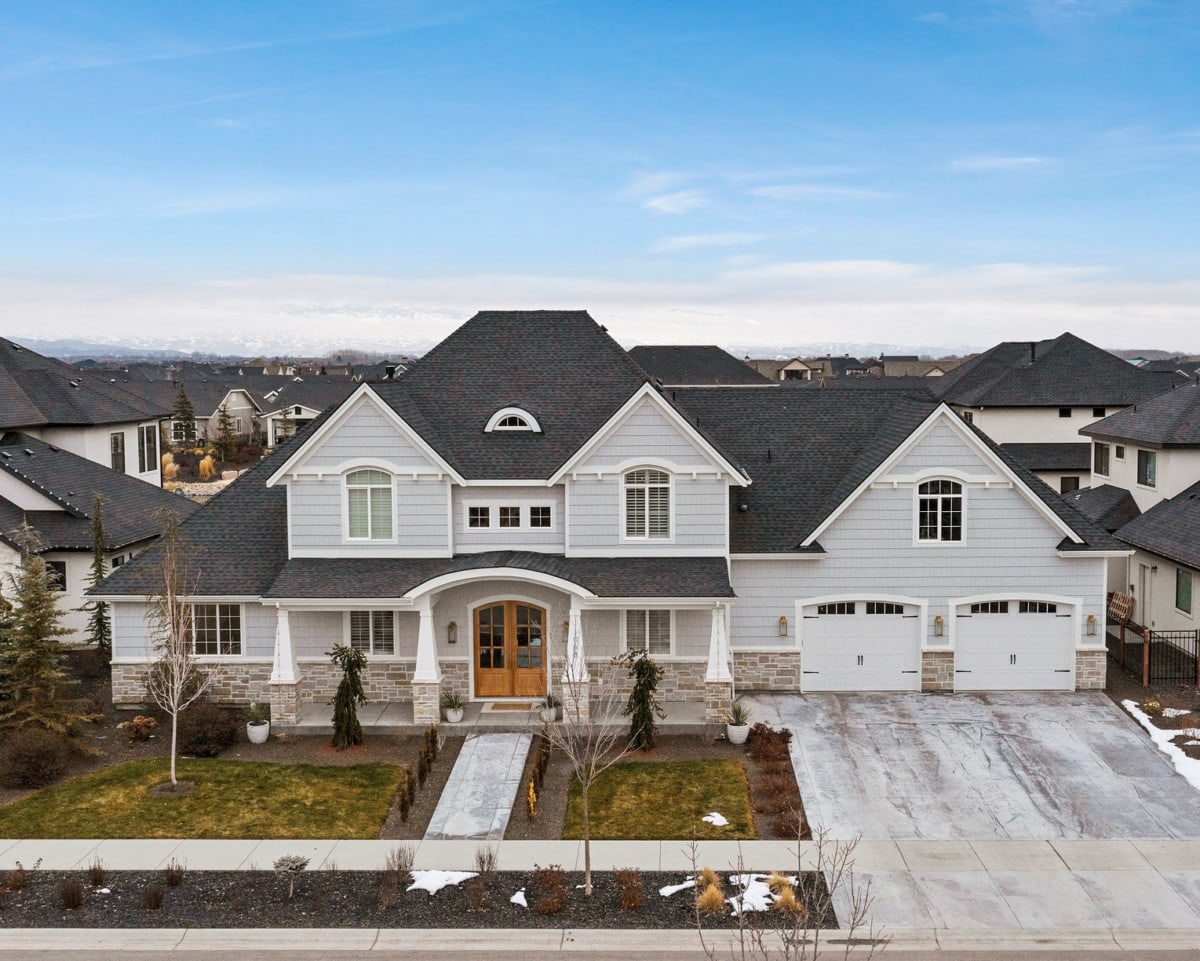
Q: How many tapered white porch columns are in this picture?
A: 4